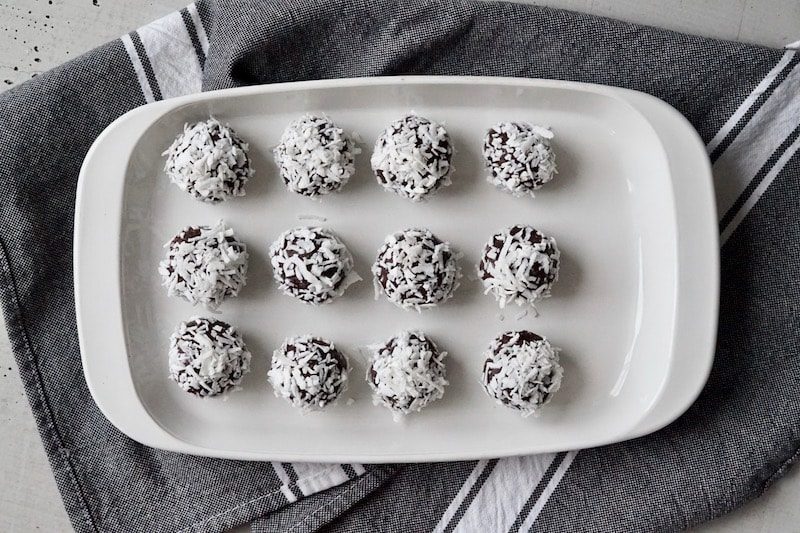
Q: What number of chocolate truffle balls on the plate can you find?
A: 12